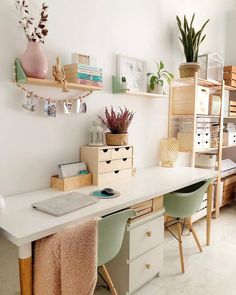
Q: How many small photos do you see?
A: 4